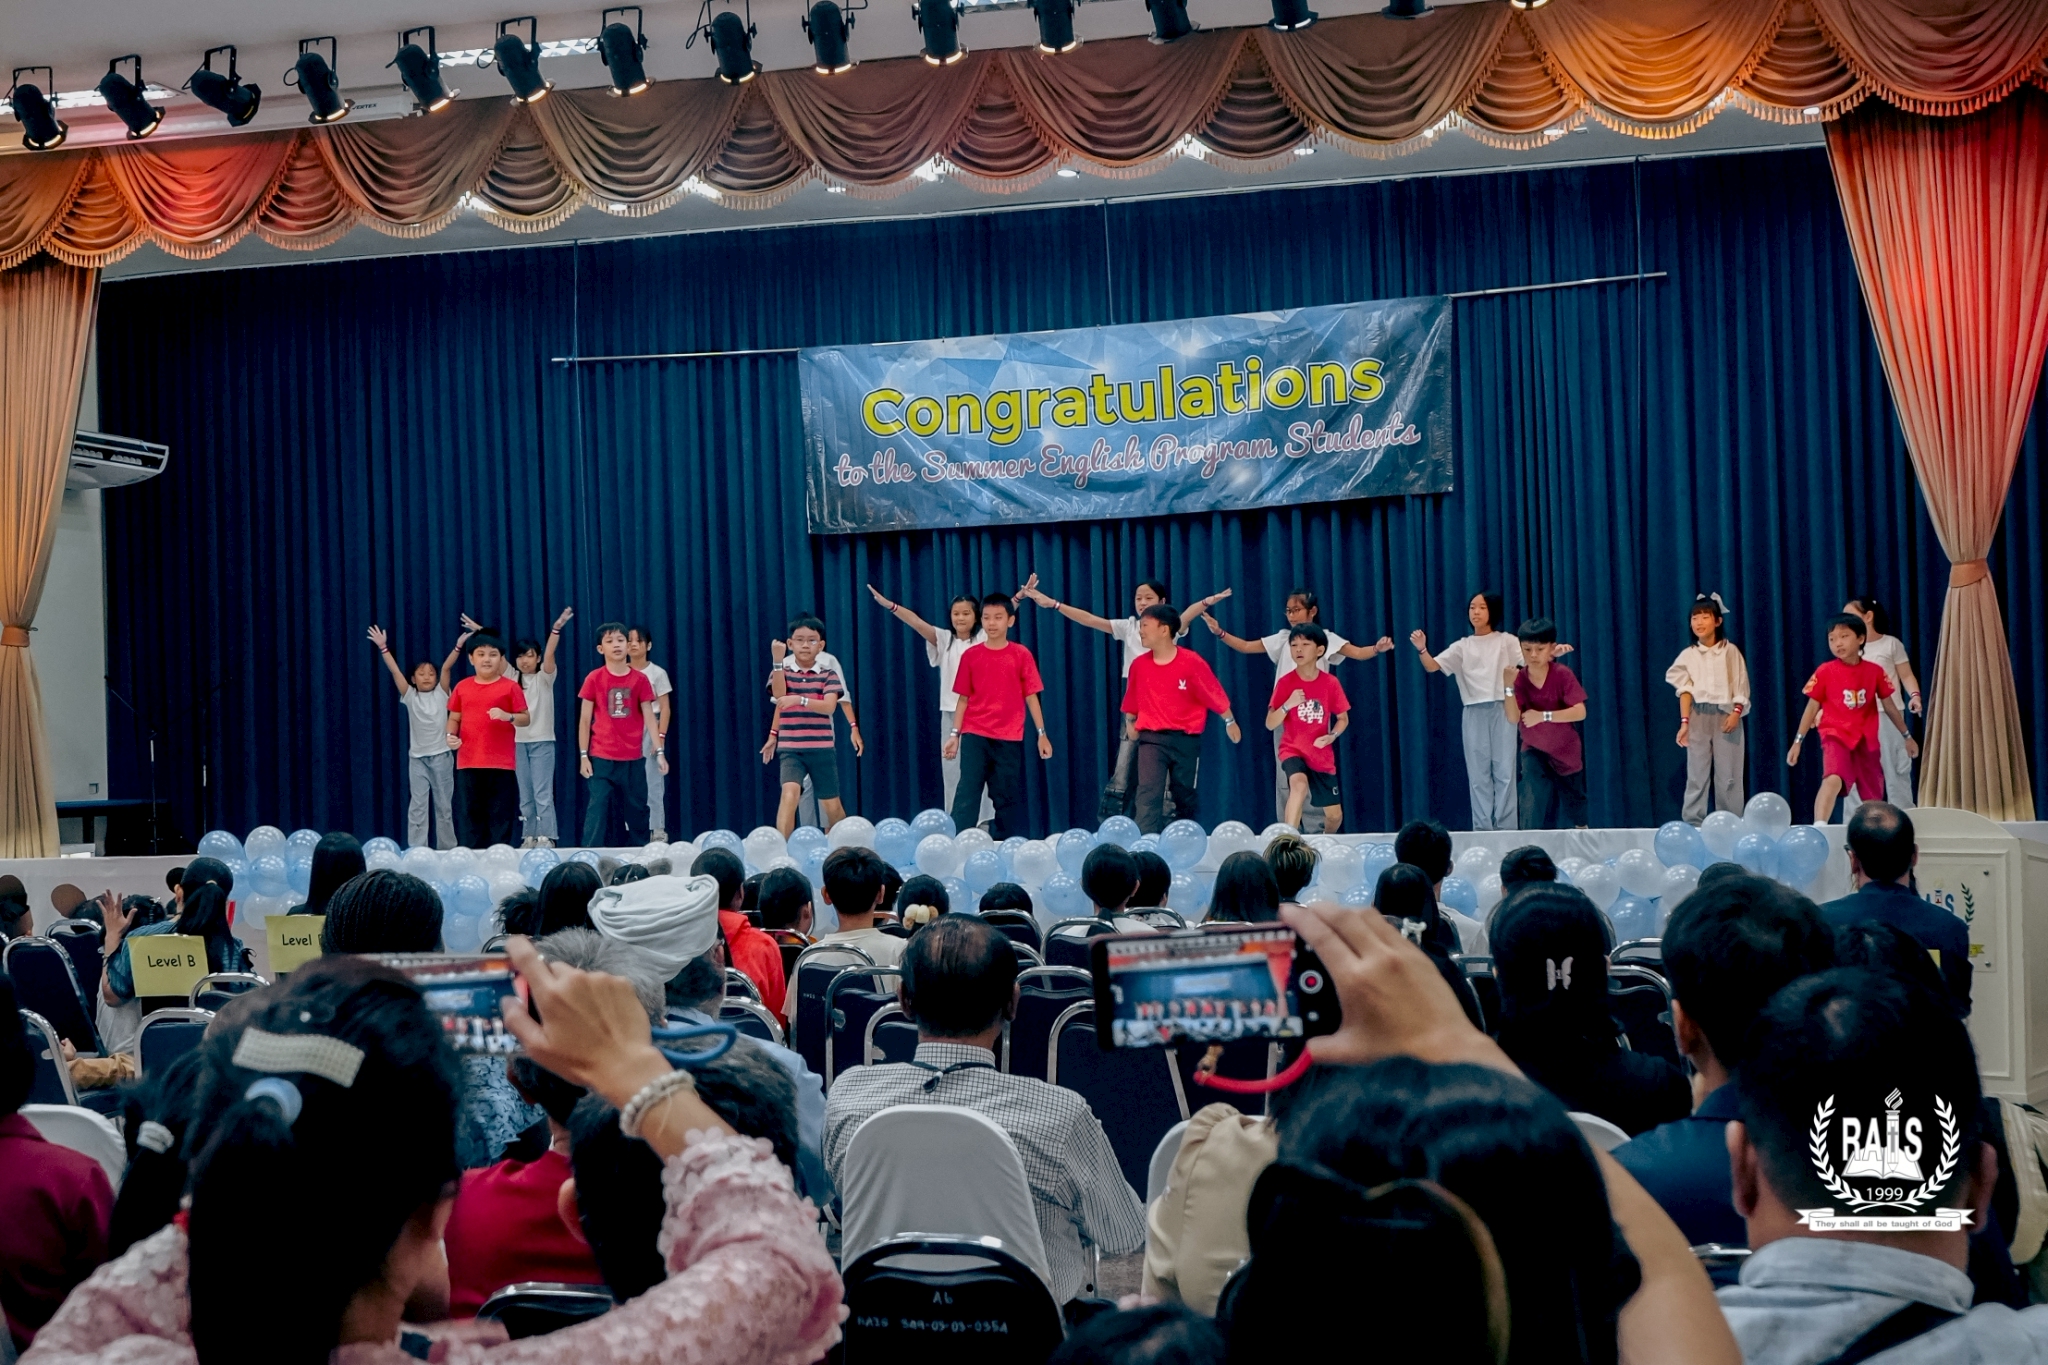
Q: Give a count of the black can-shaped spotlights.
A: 15